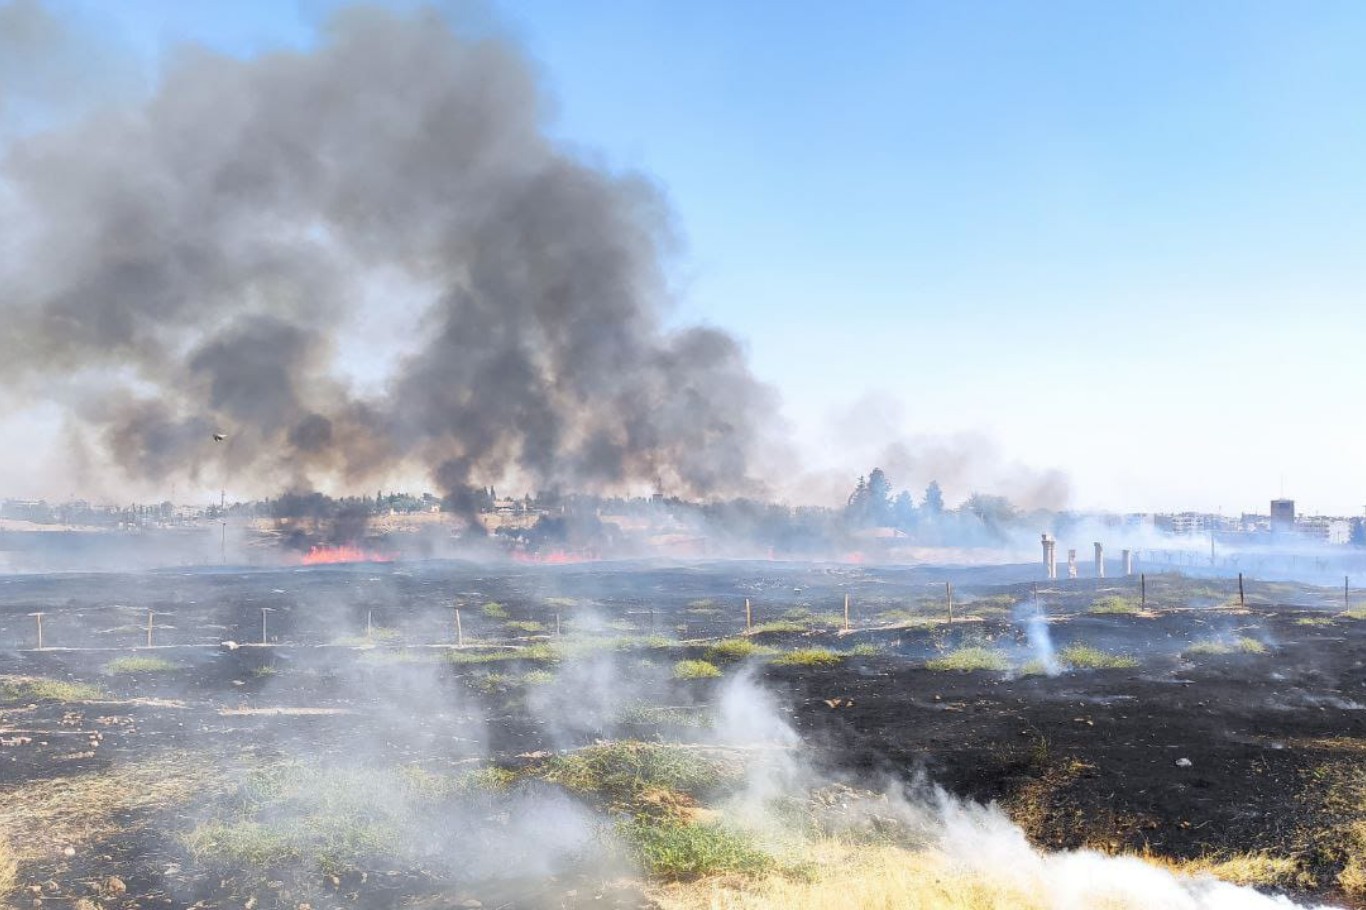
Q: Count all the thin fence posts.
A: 14